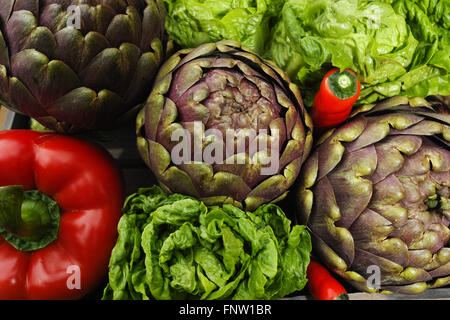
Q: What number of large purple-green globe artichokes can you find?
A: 3